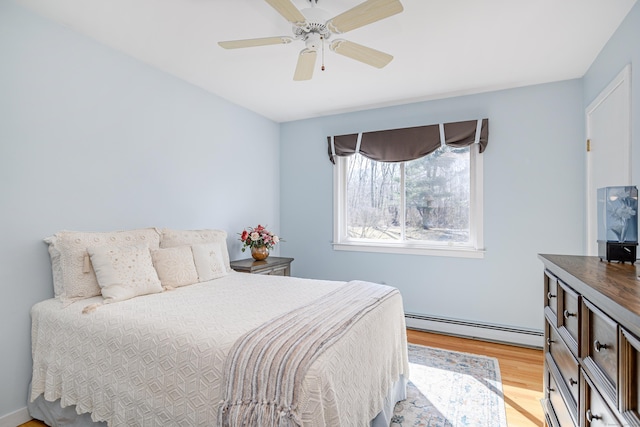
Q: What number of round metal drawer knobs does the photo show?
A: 7